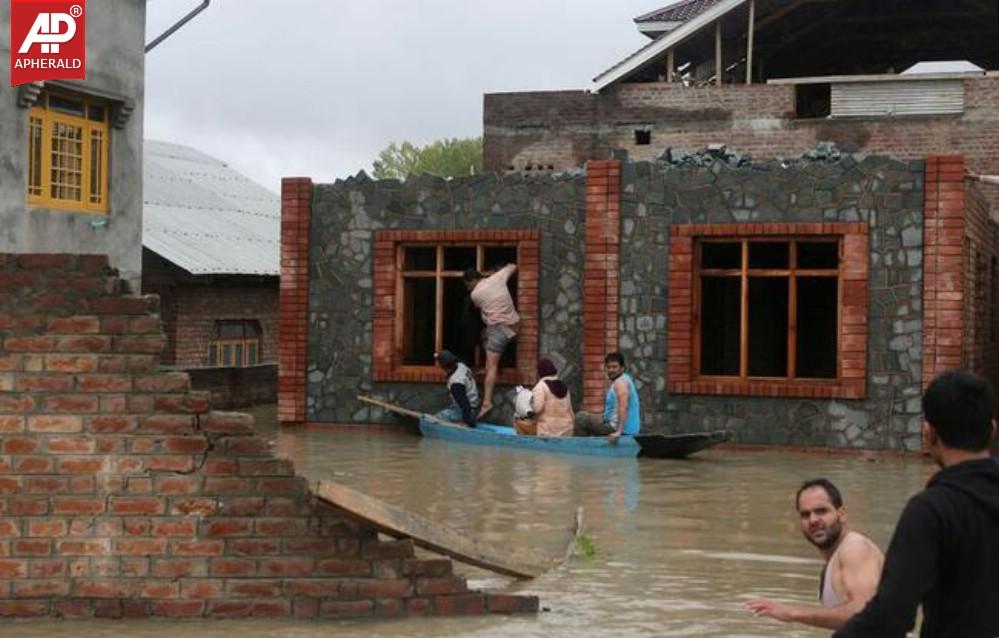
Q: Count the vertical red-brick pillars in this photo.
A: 3